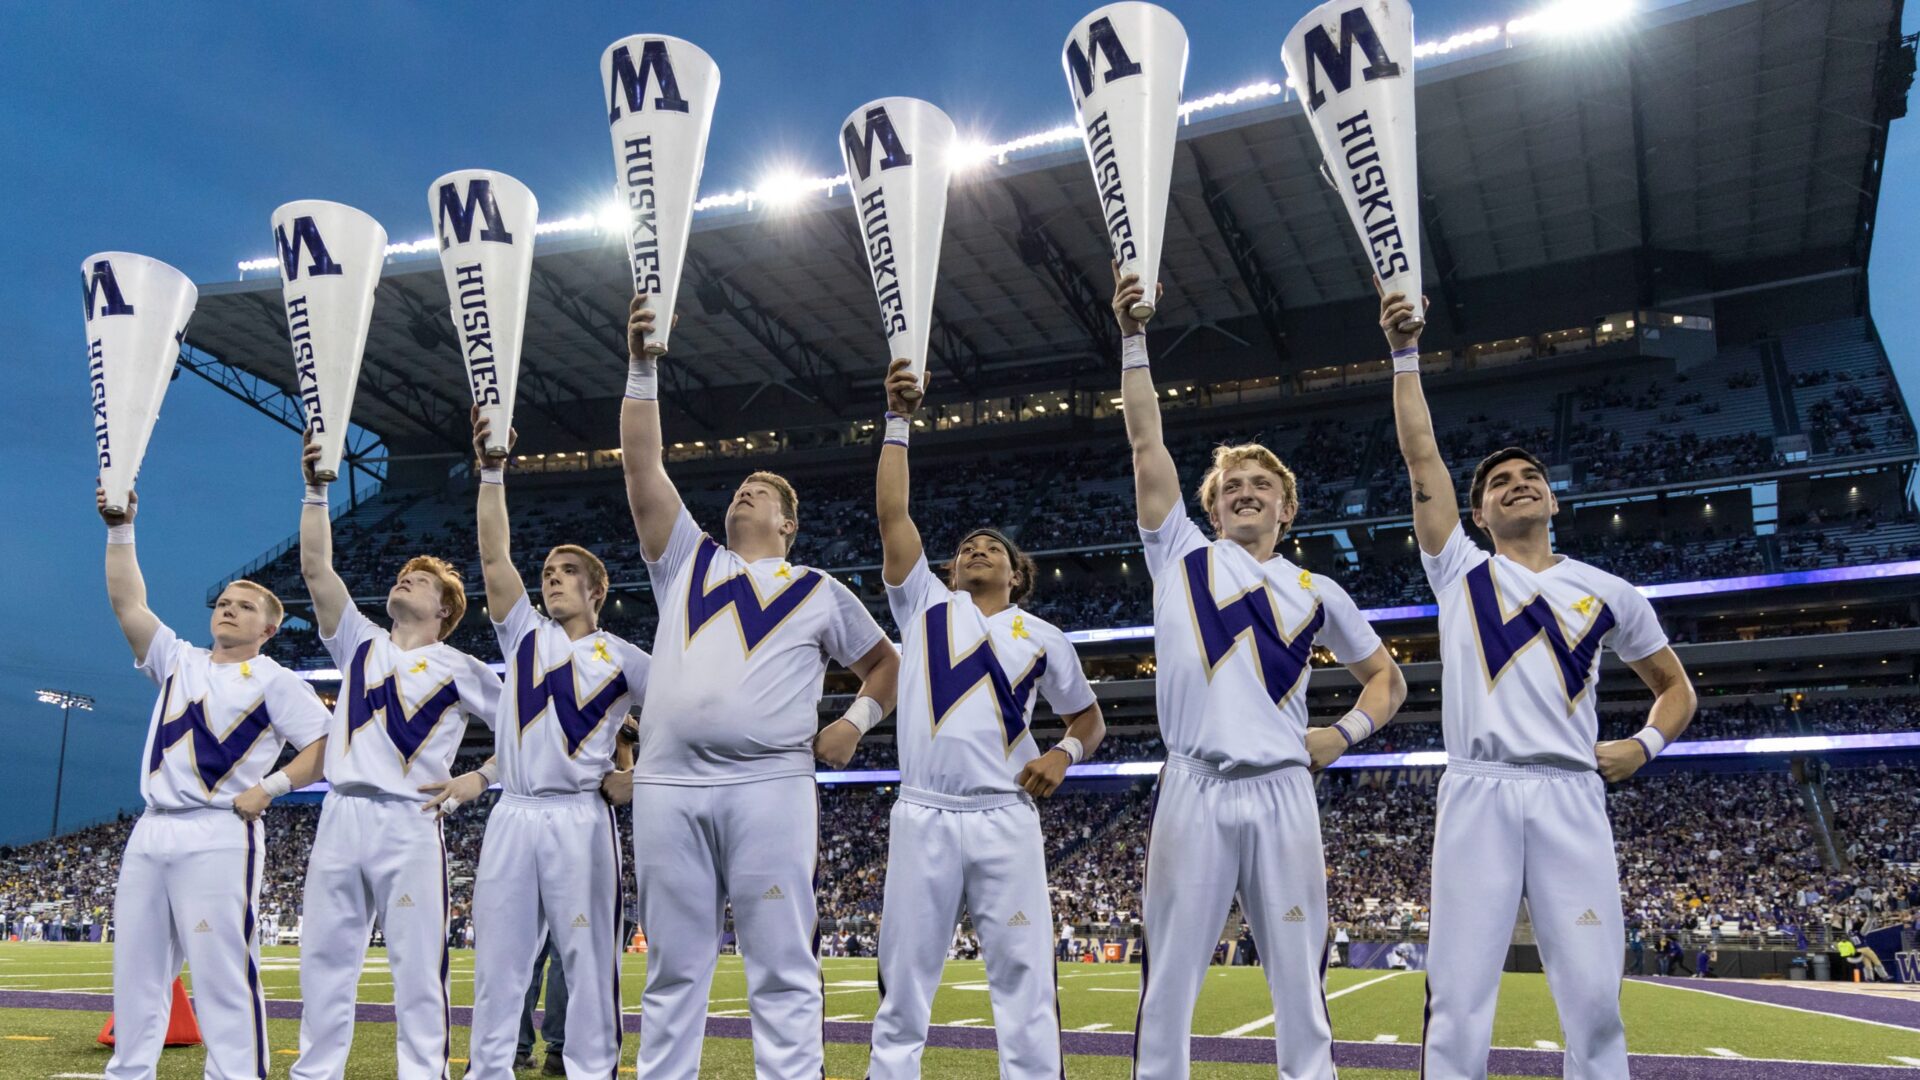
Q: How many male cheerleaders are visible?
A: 7